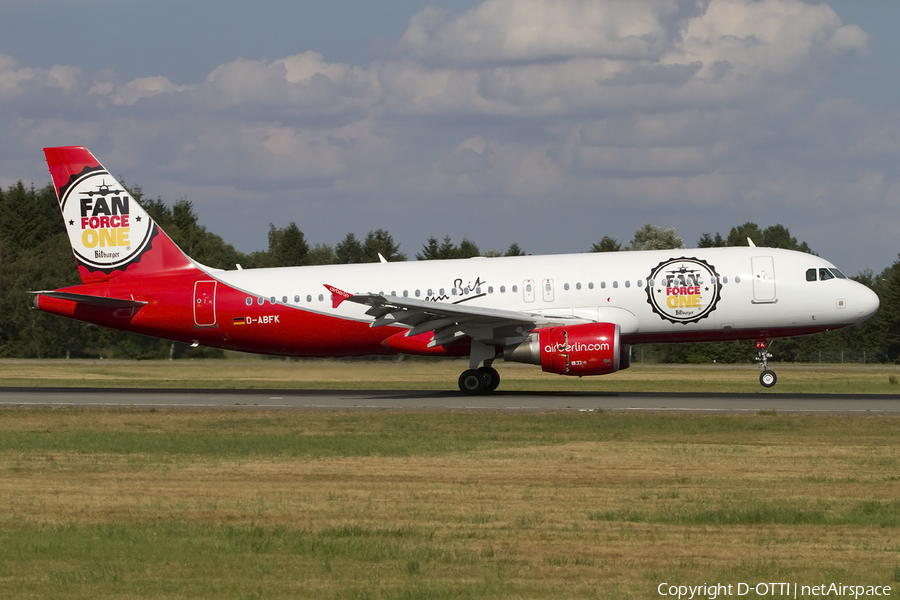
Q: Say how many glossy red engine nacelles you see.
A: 1